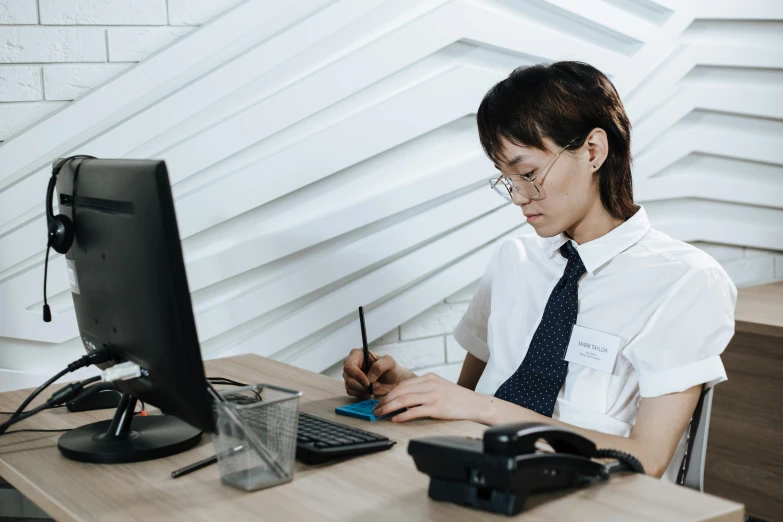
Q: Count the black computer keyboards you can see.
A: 1